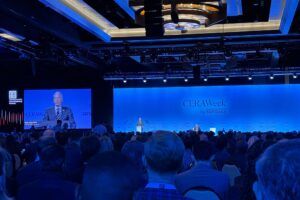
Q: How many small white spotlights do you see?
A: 9